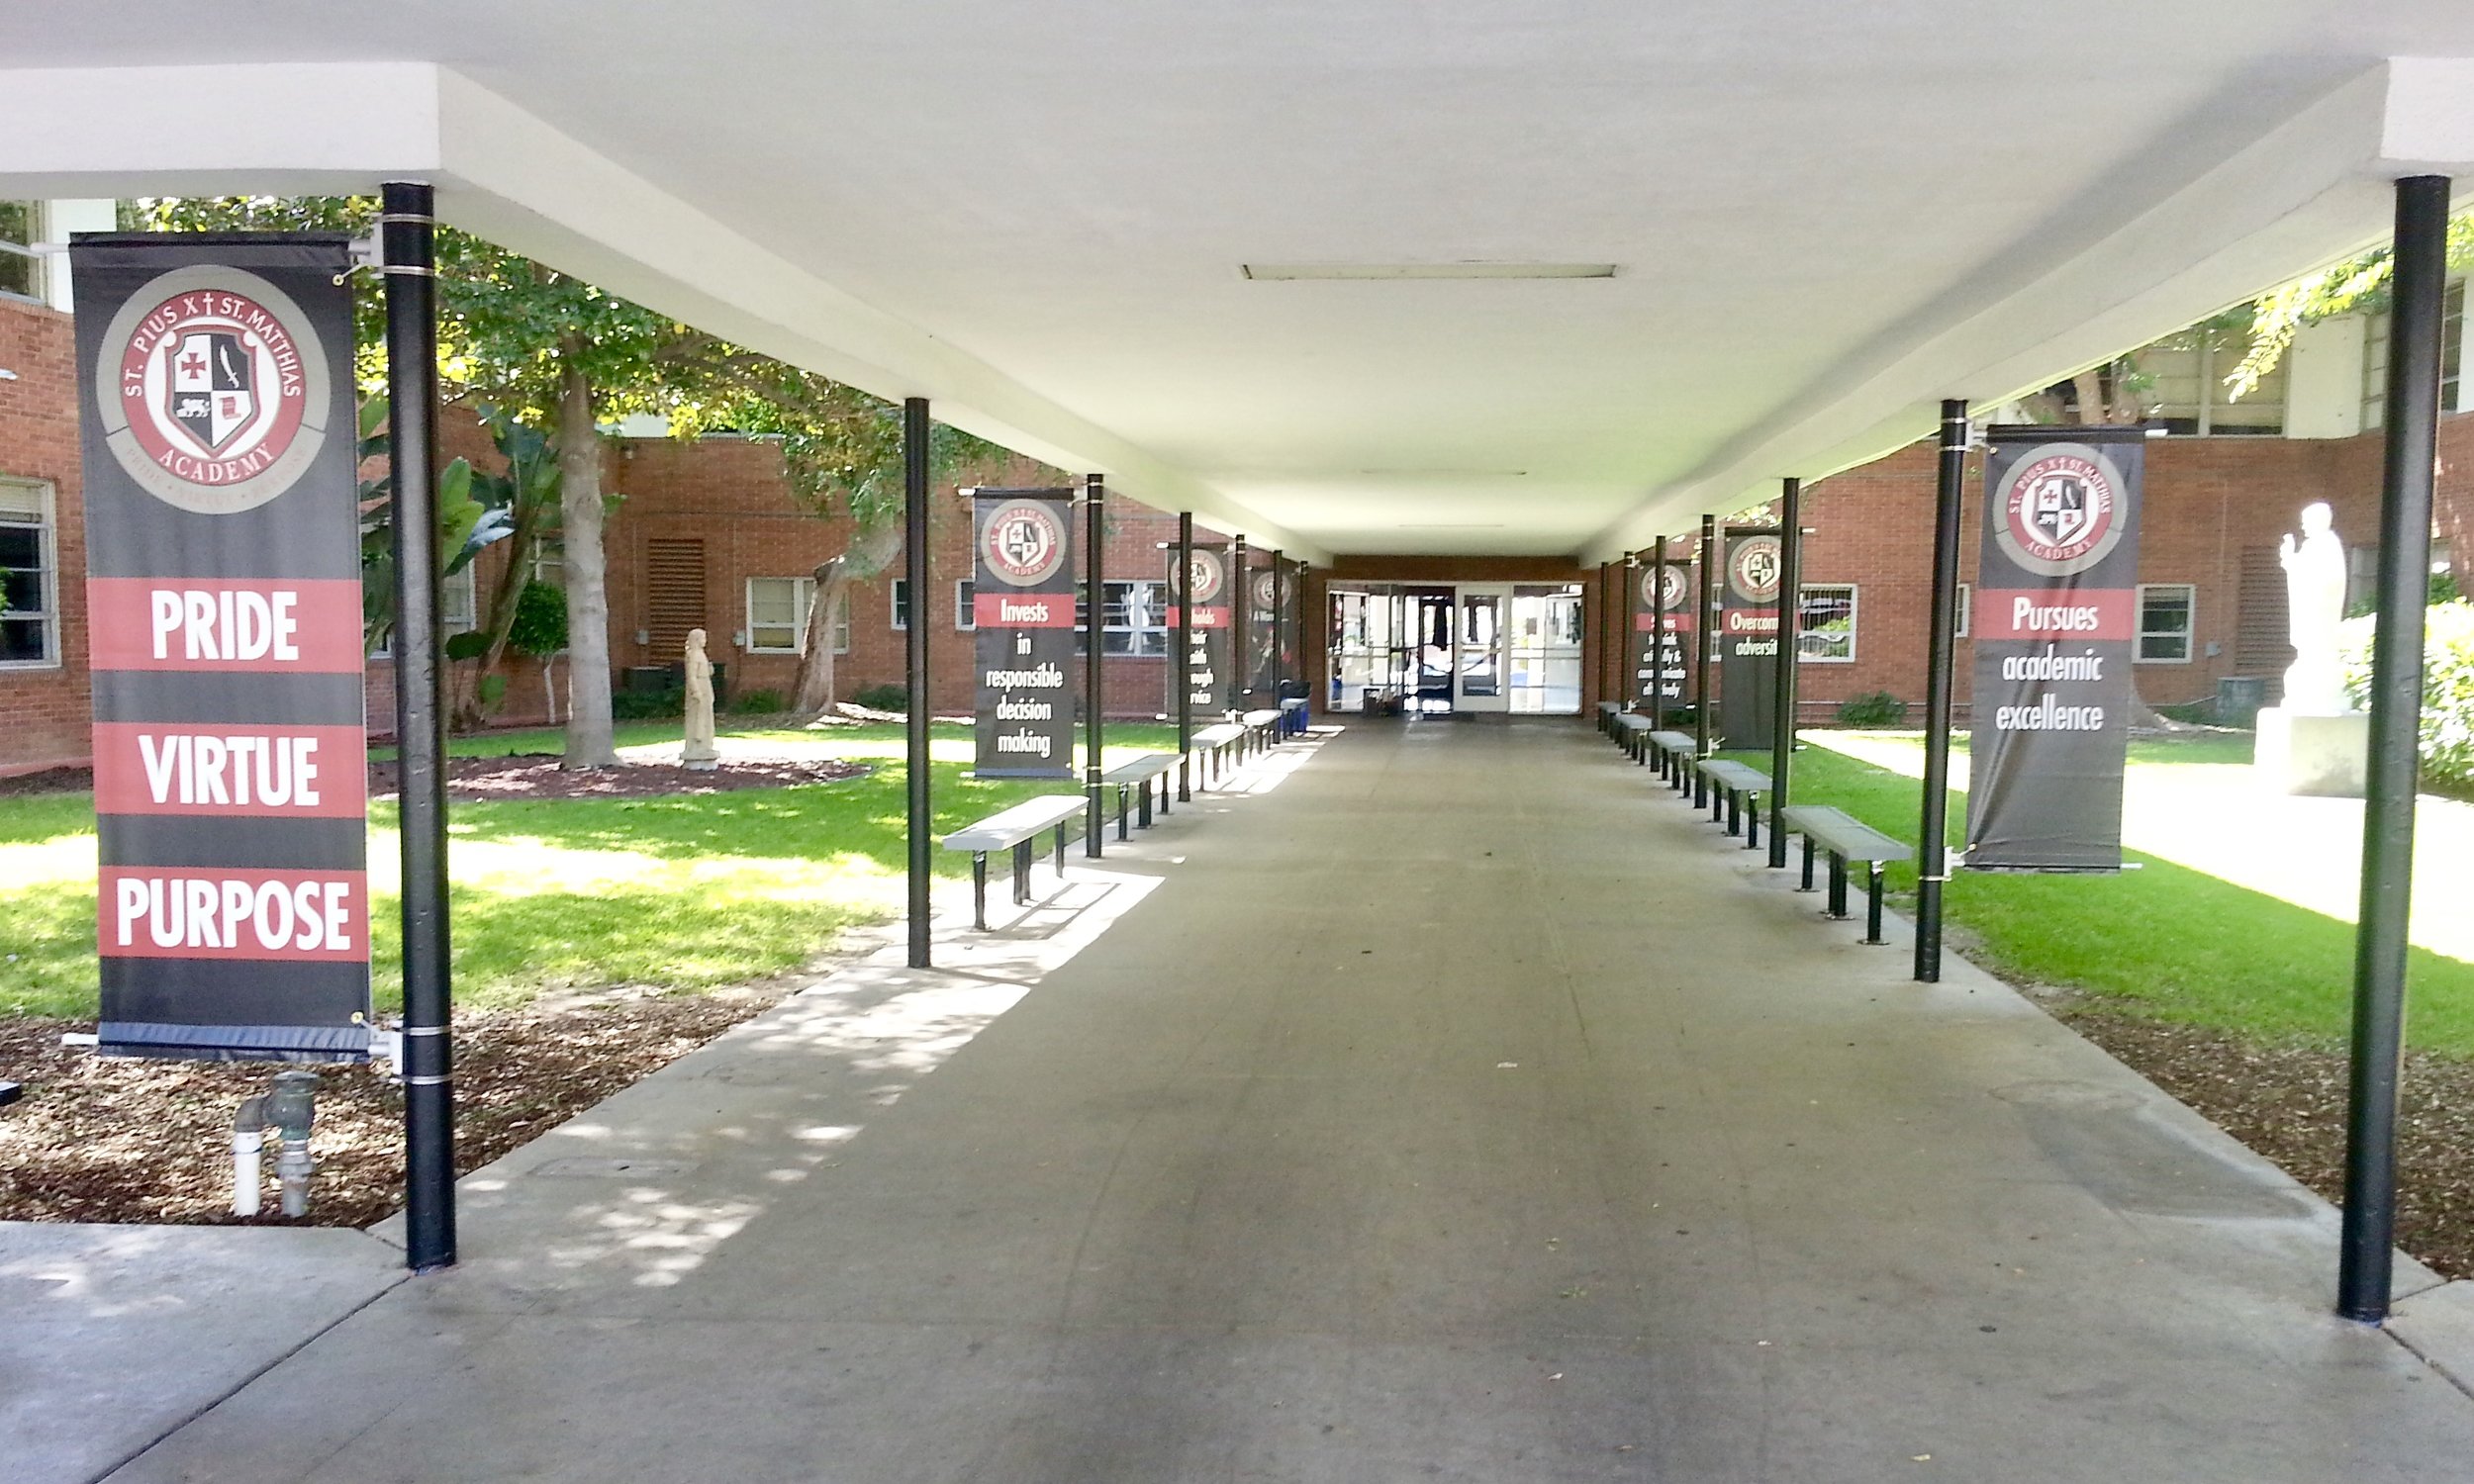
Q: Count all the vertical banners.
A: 7